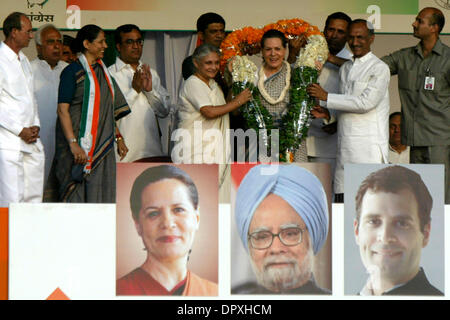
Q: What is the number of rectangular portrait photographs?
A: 3